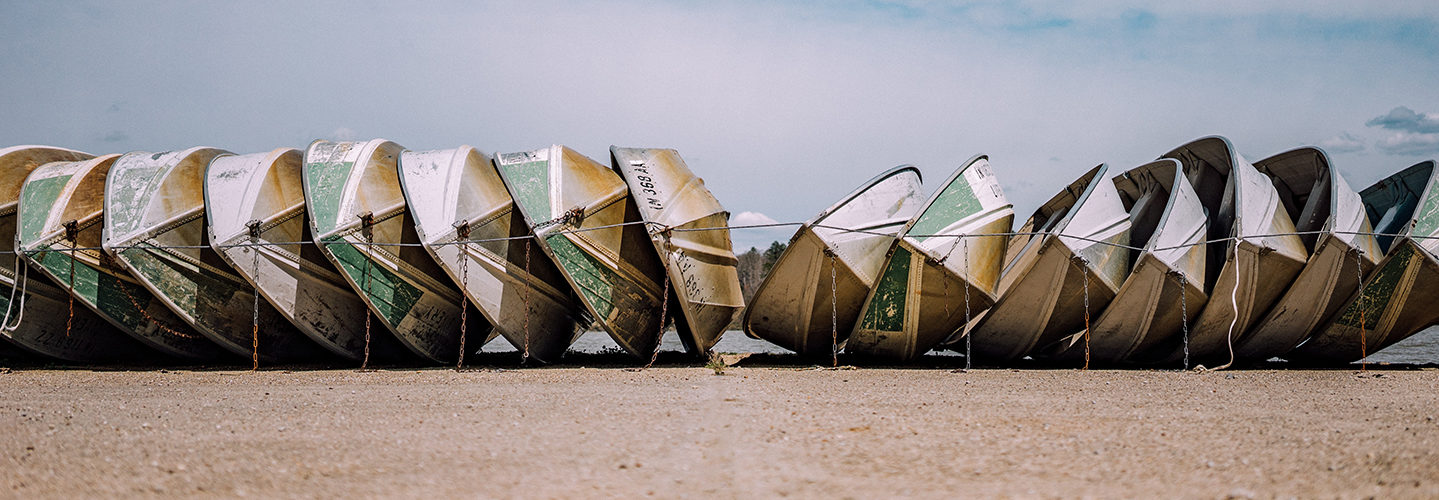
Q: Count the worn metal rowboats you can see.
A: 15